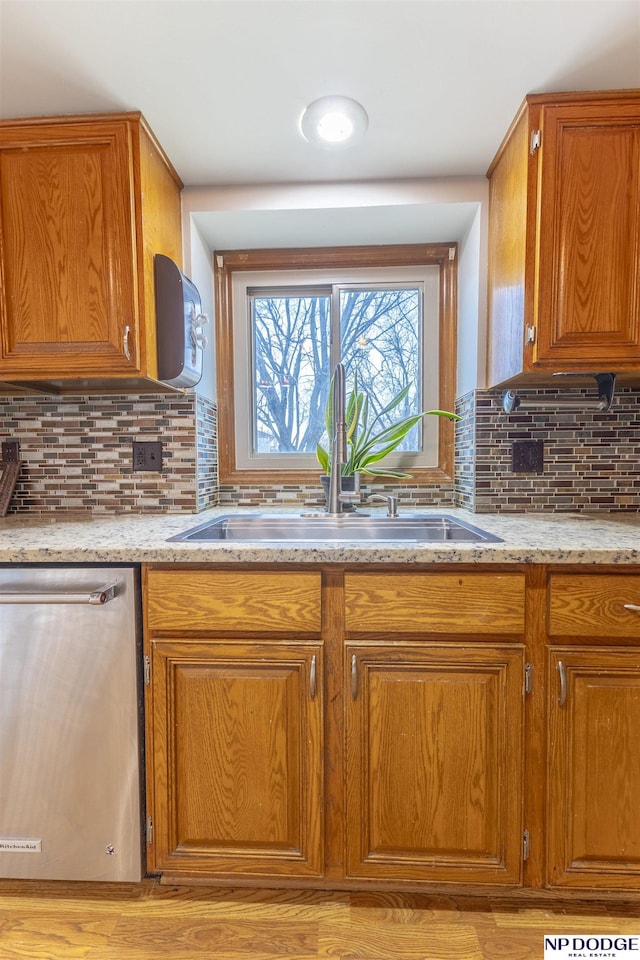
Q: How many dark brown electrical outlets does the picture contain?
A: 3